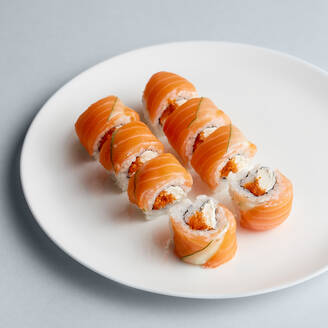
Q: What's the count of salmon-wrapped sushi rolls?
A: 8